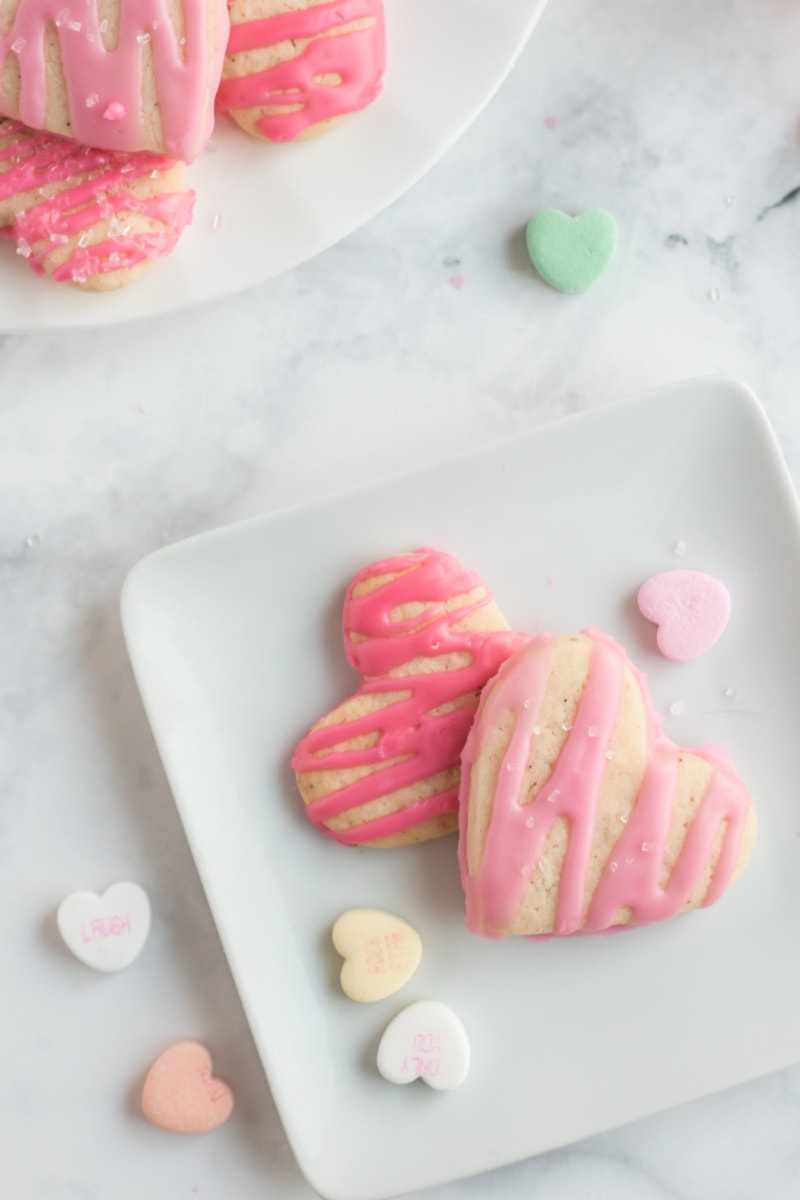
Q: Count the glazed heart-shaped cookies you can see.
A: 5